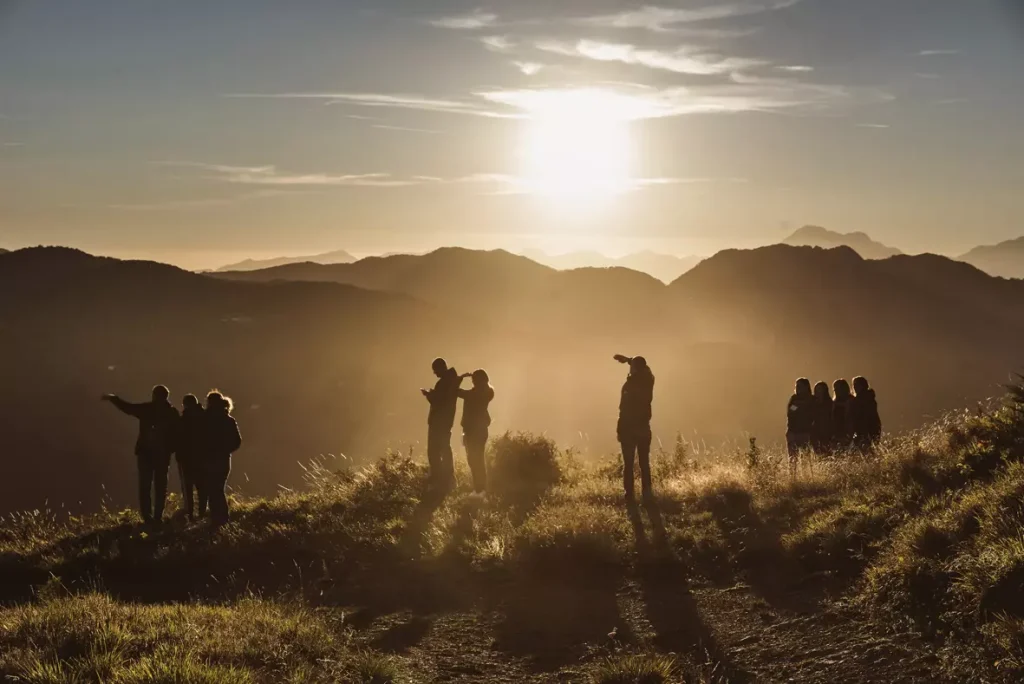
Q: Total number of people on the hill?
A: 10